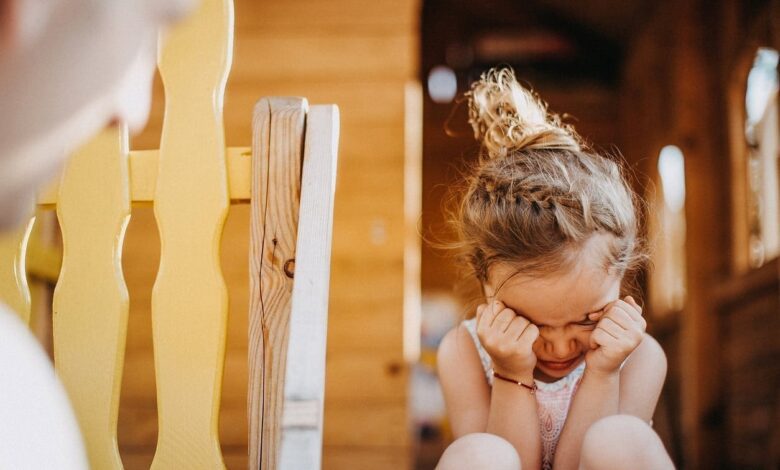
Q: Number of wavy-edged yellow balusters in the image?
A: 3